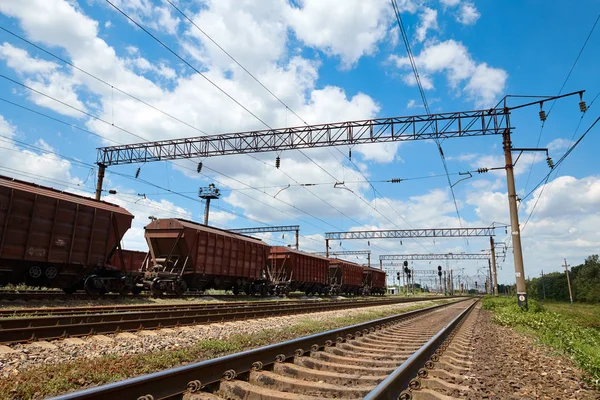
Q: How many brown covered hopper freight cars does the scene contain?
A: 5